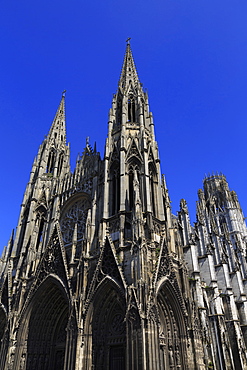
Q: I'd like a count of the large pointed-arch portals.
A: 3